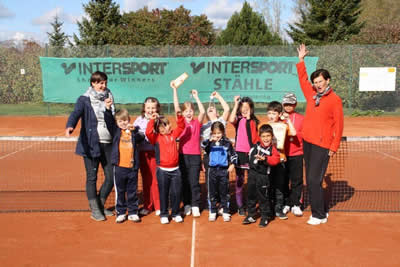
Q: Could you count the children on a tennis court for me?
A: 10